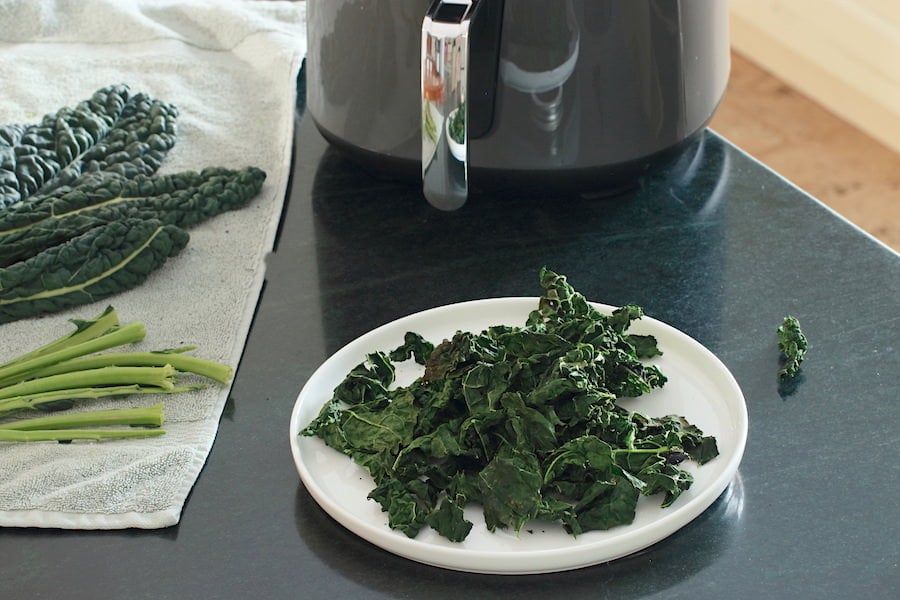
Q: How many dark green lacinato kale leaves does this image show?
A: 3